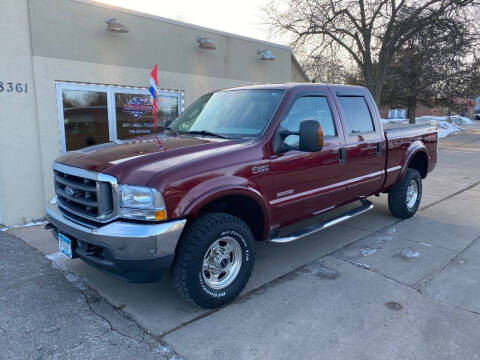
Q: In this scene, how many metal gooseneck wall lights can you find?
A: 3